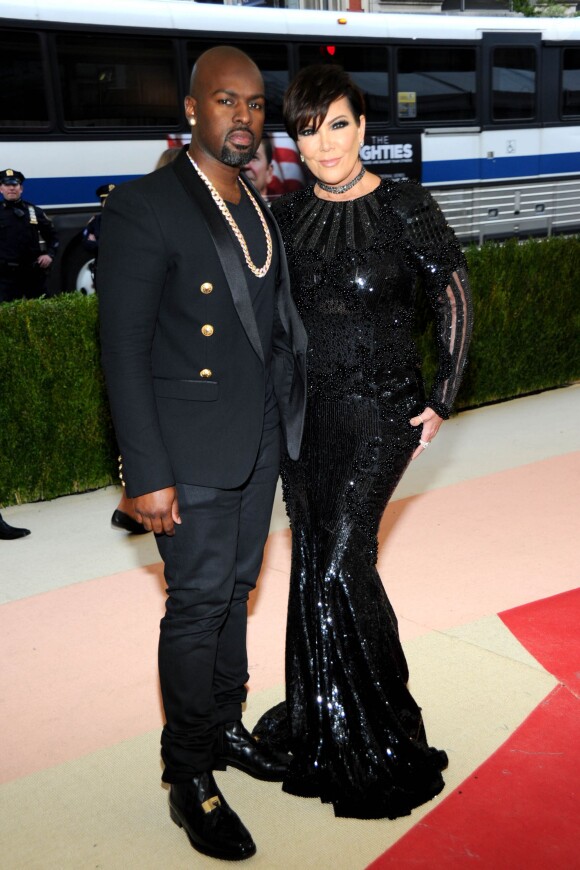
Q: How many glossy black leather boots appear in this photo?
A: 2